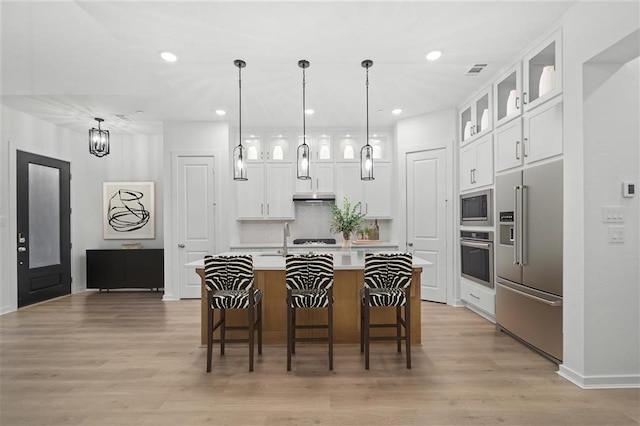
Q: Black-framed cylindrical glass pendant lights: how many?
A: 3